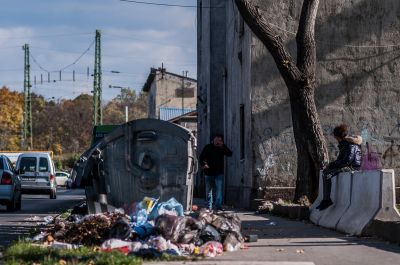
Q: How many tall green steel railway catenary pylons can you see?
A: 2